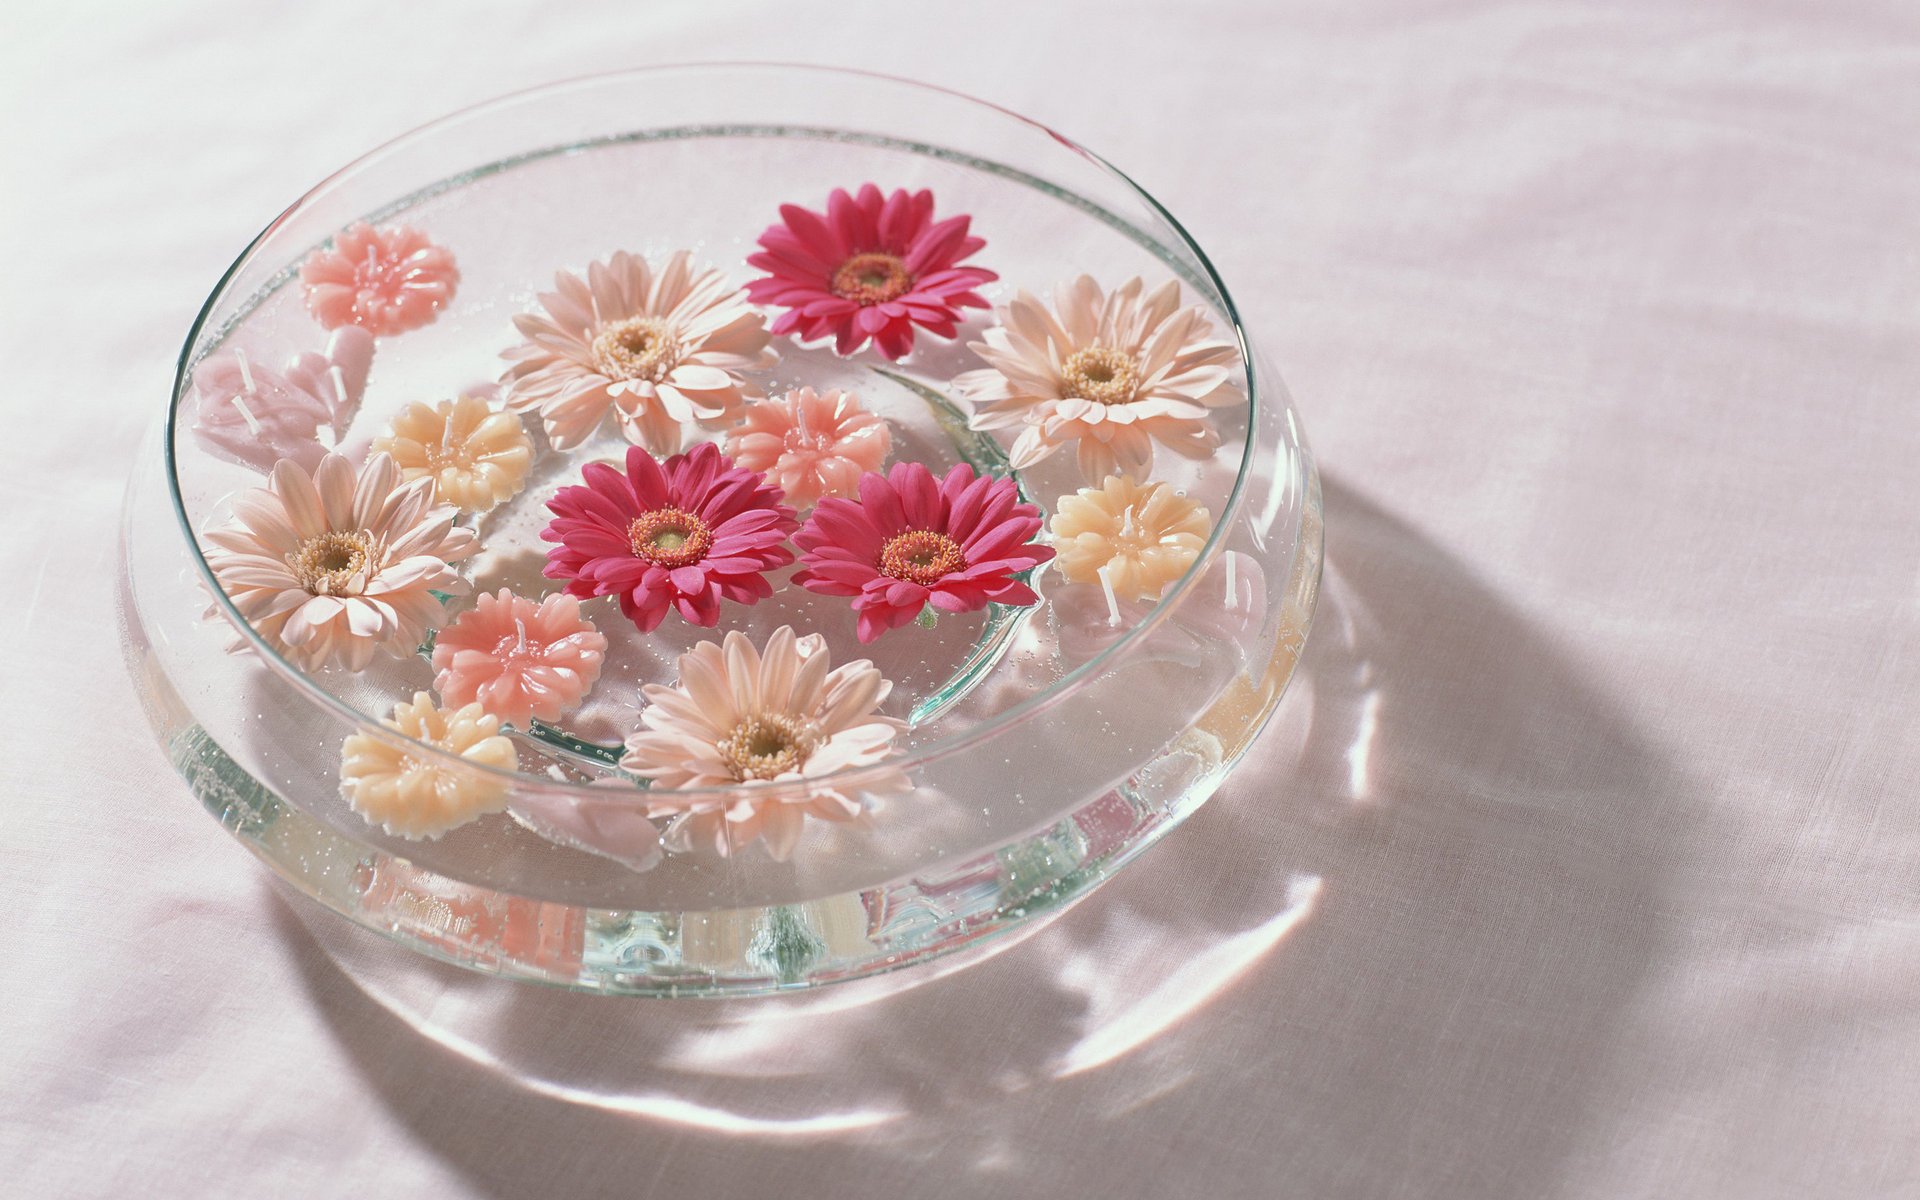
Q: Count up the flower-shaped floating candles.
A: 6